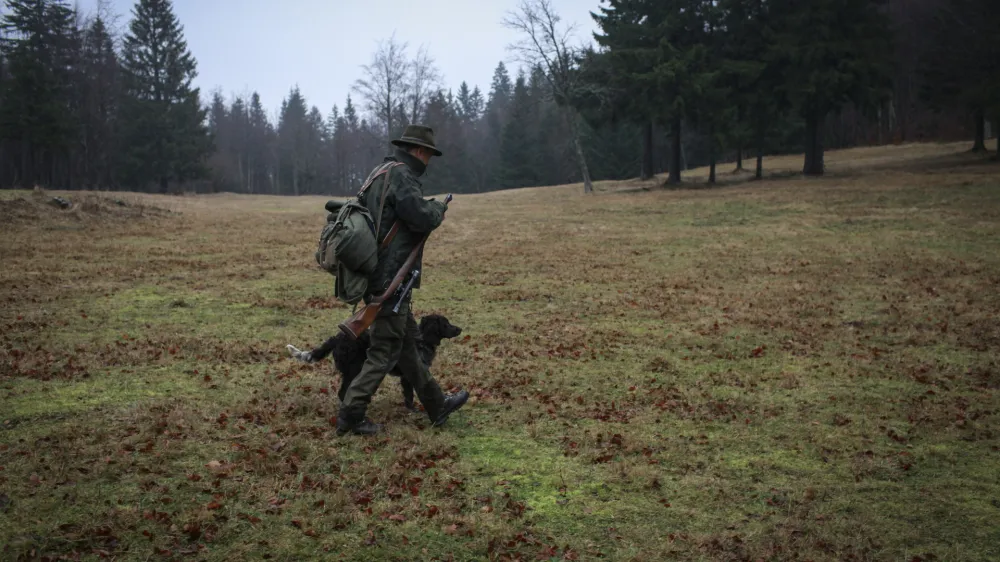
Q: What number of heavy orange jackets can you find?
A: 0